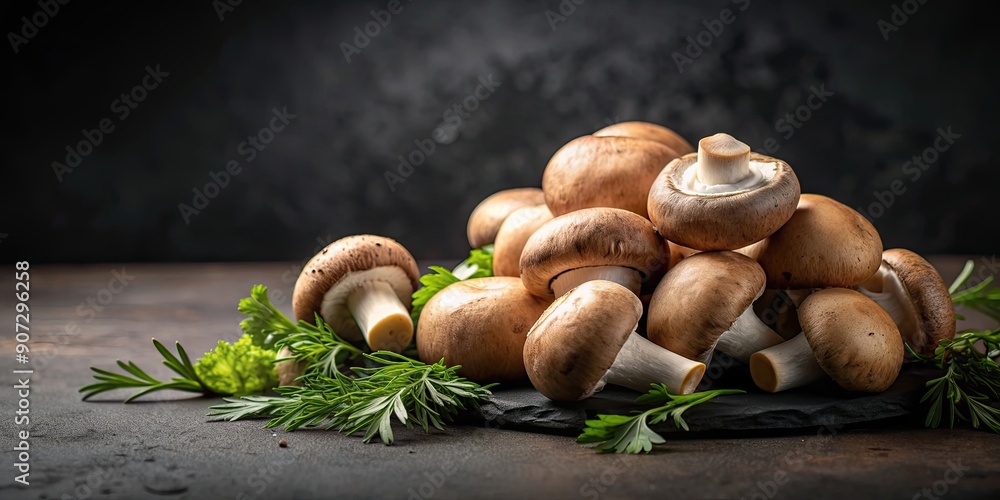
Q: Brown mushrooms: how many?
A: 13